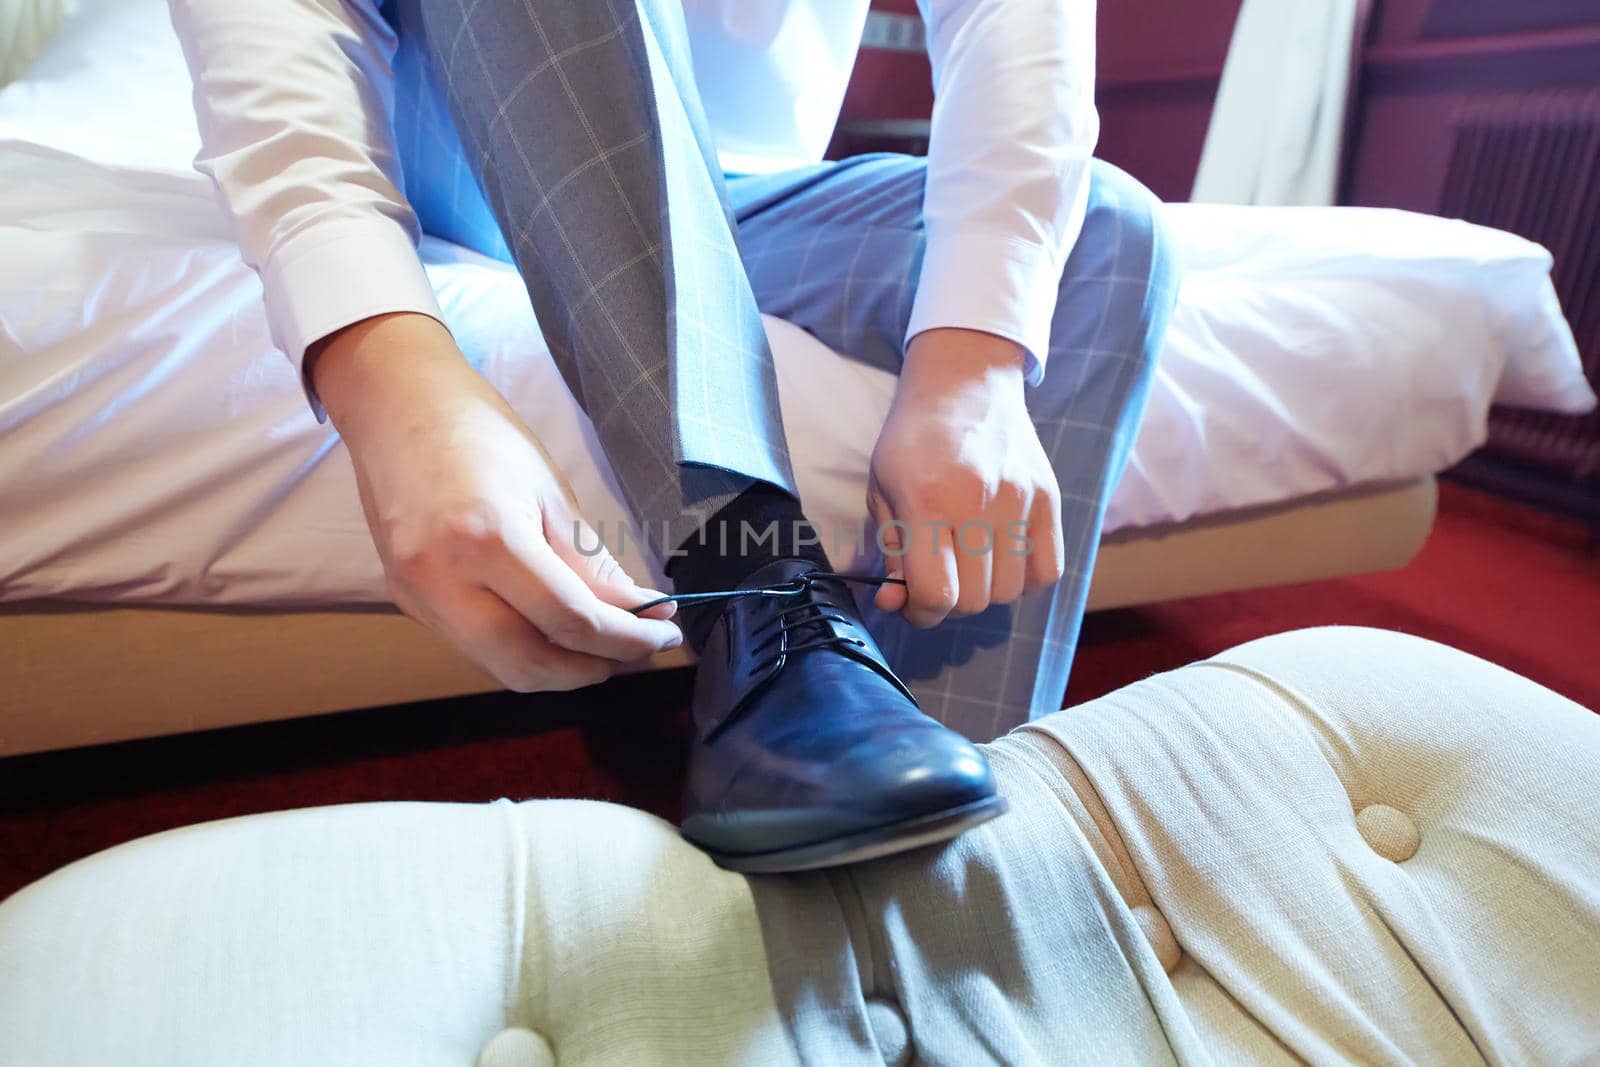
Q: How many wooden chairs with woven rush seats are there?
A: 0